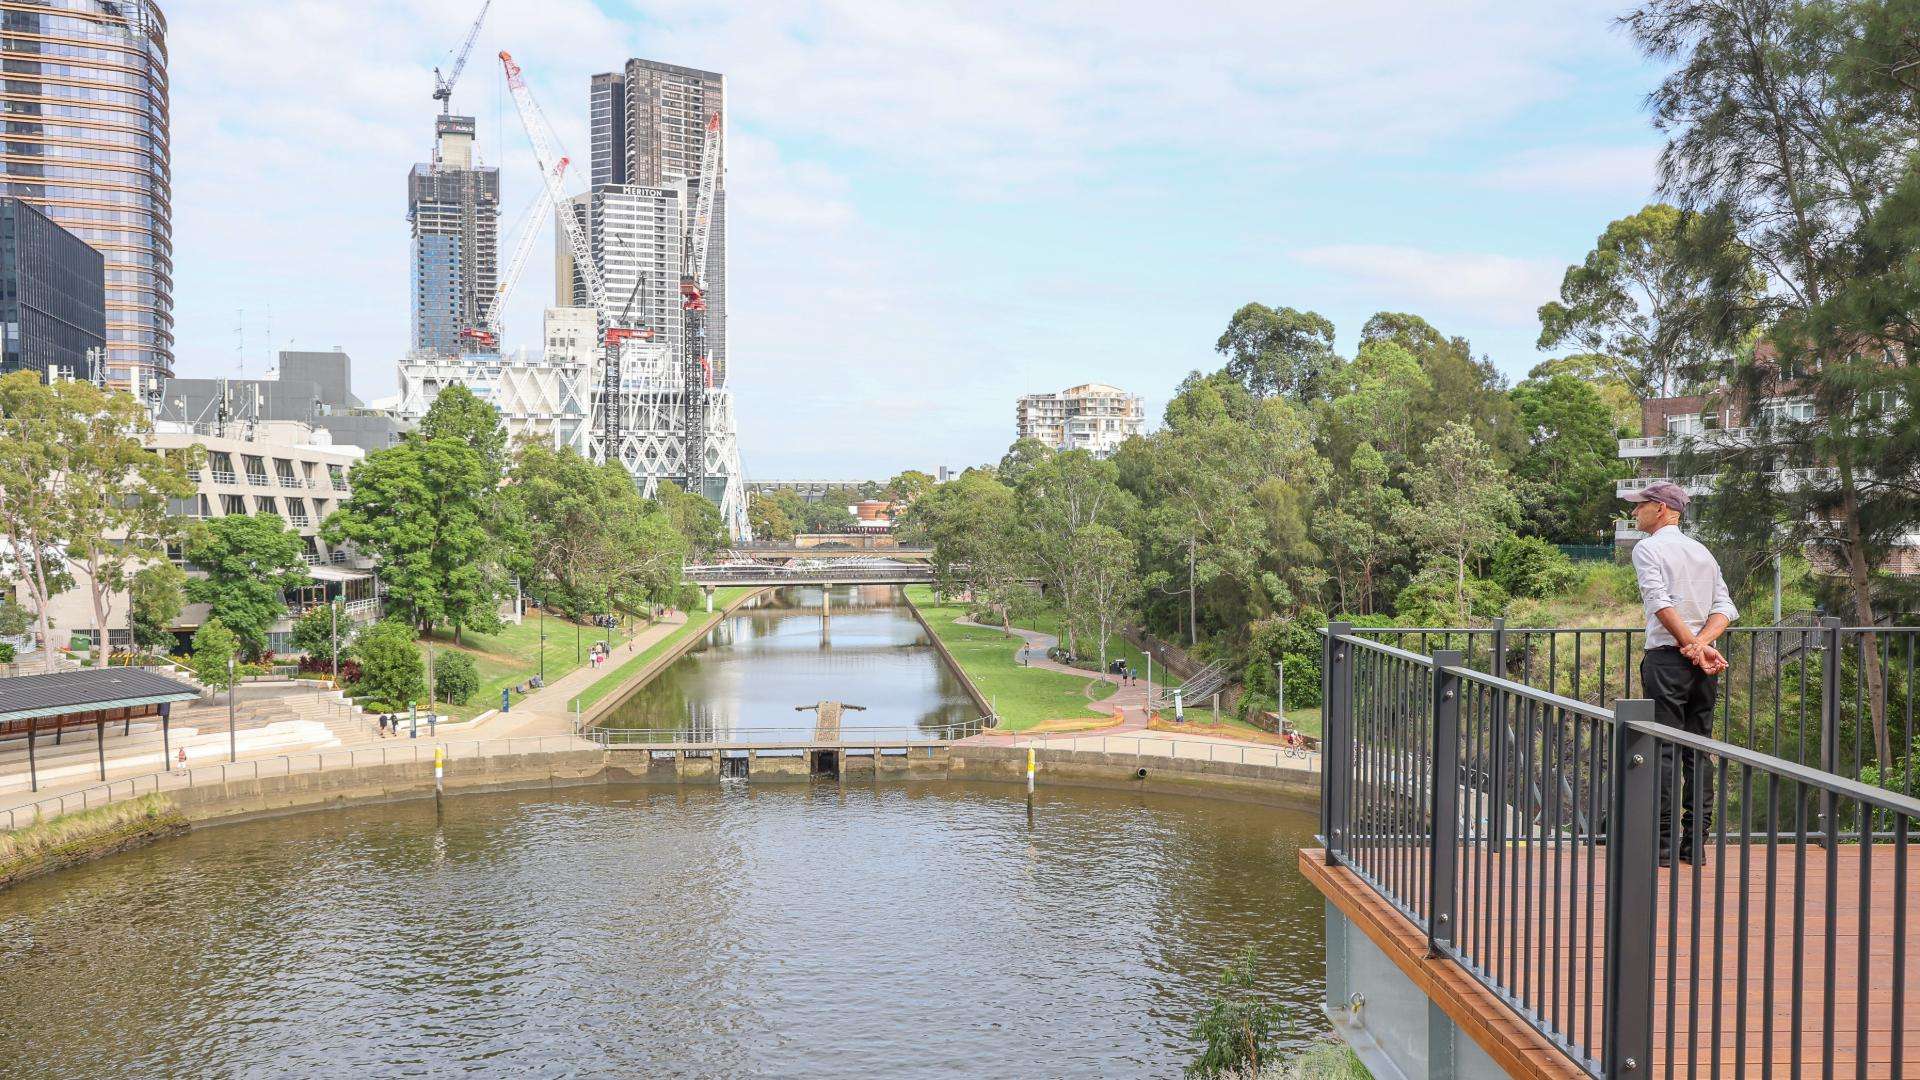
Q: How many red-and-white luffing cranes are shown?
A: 3